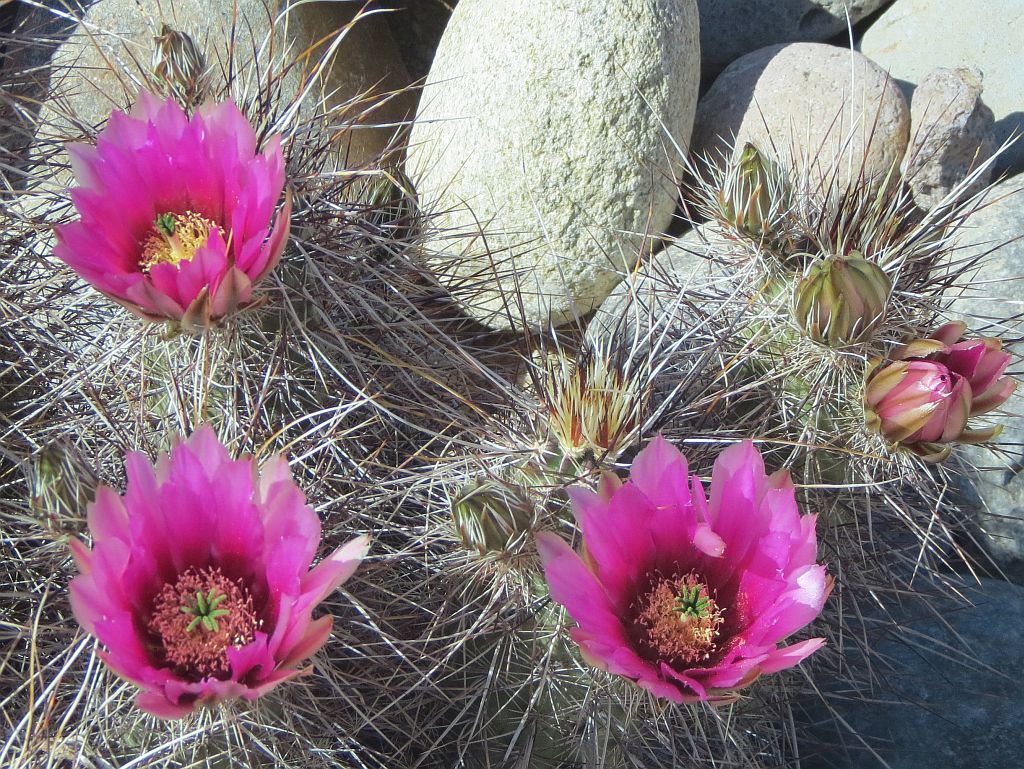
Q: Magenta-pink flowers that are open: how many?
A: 3